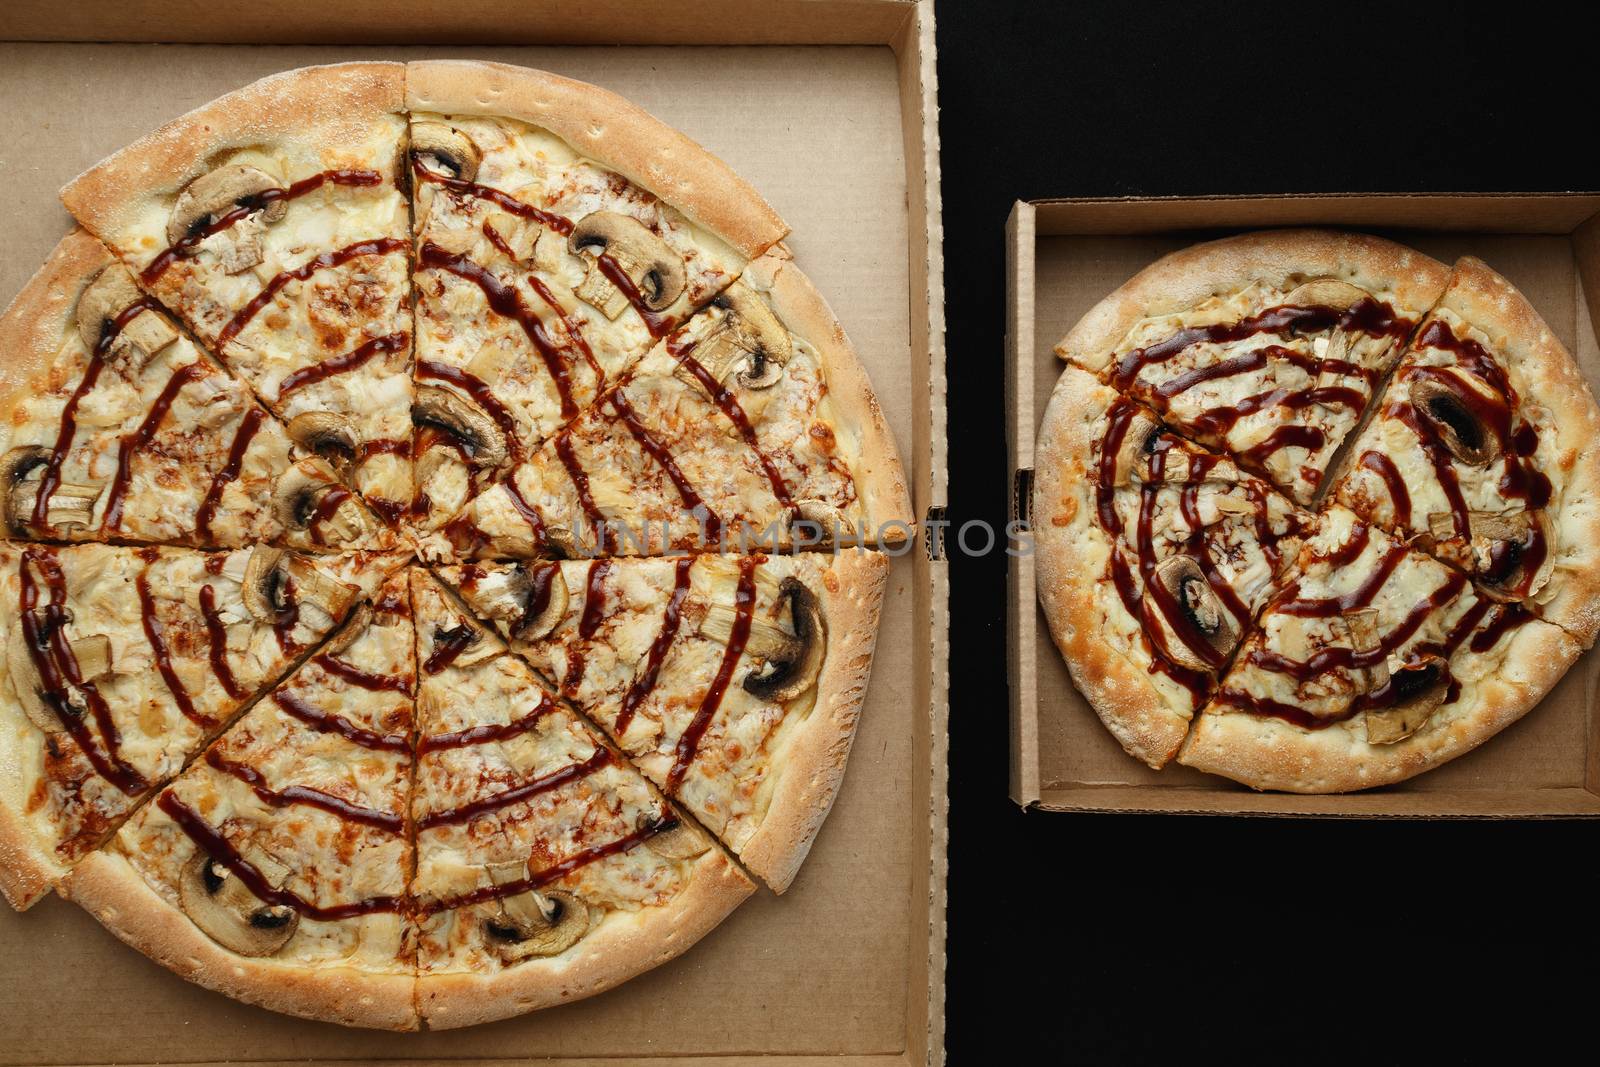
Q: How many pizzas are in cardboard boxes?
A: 2